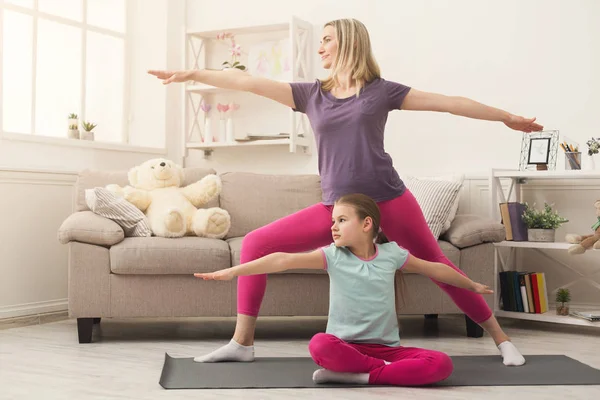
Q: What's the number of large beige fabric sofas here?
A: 1